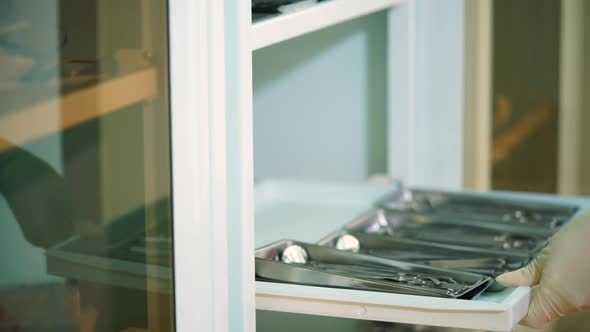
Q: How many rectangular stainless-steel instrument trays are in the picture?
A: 4